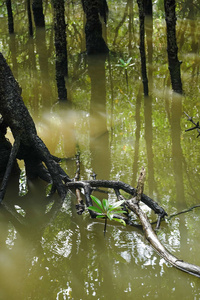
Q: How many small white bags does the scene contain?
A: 0